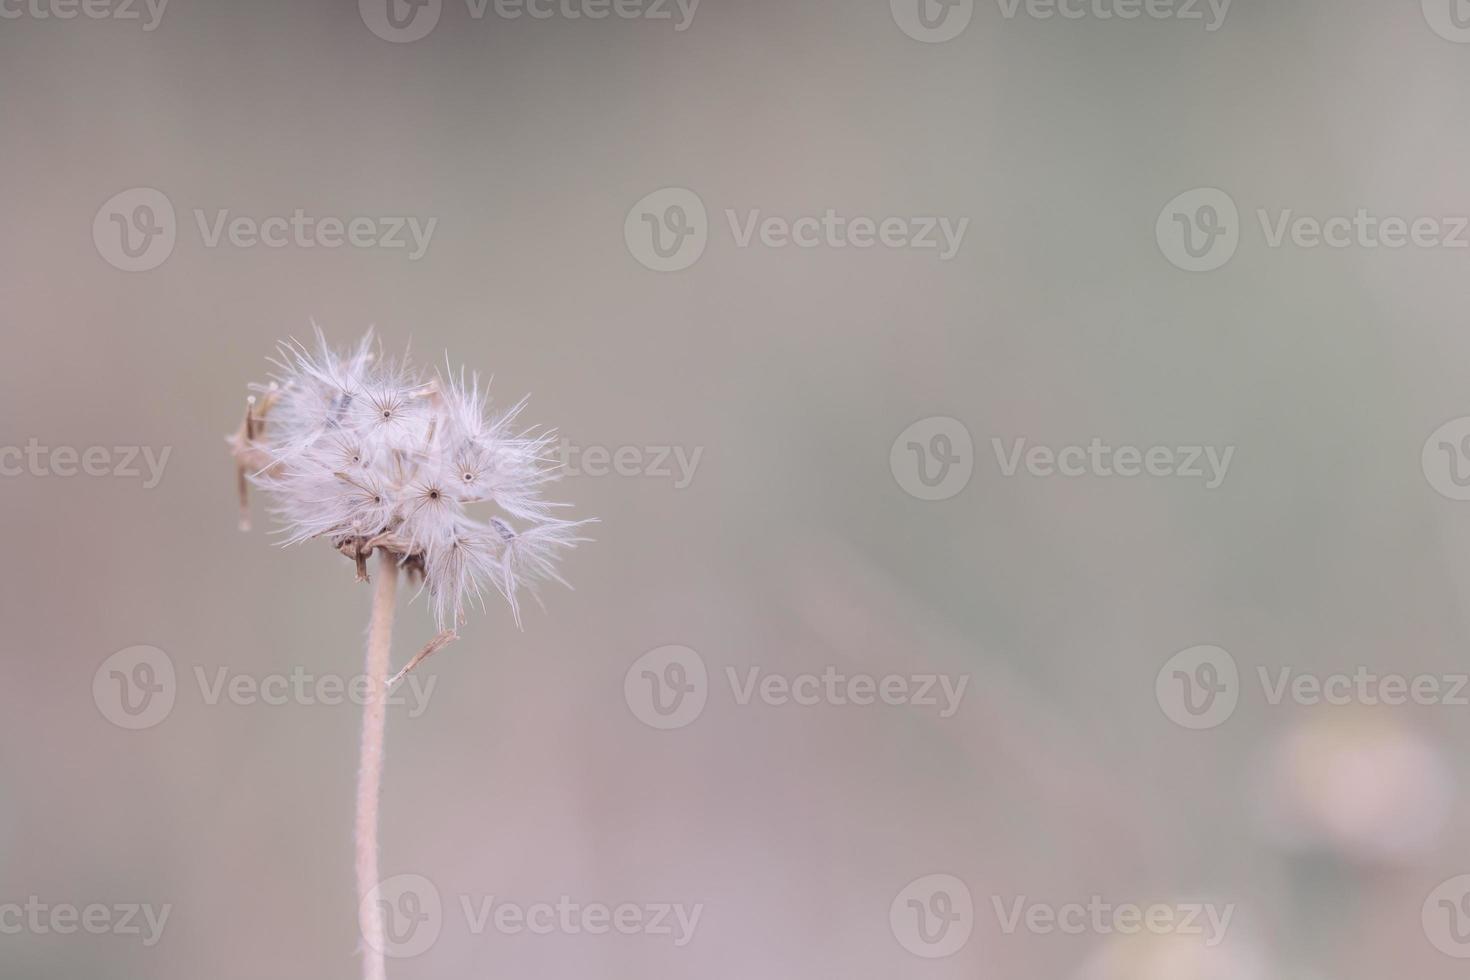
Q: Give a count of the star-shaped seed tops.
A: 5